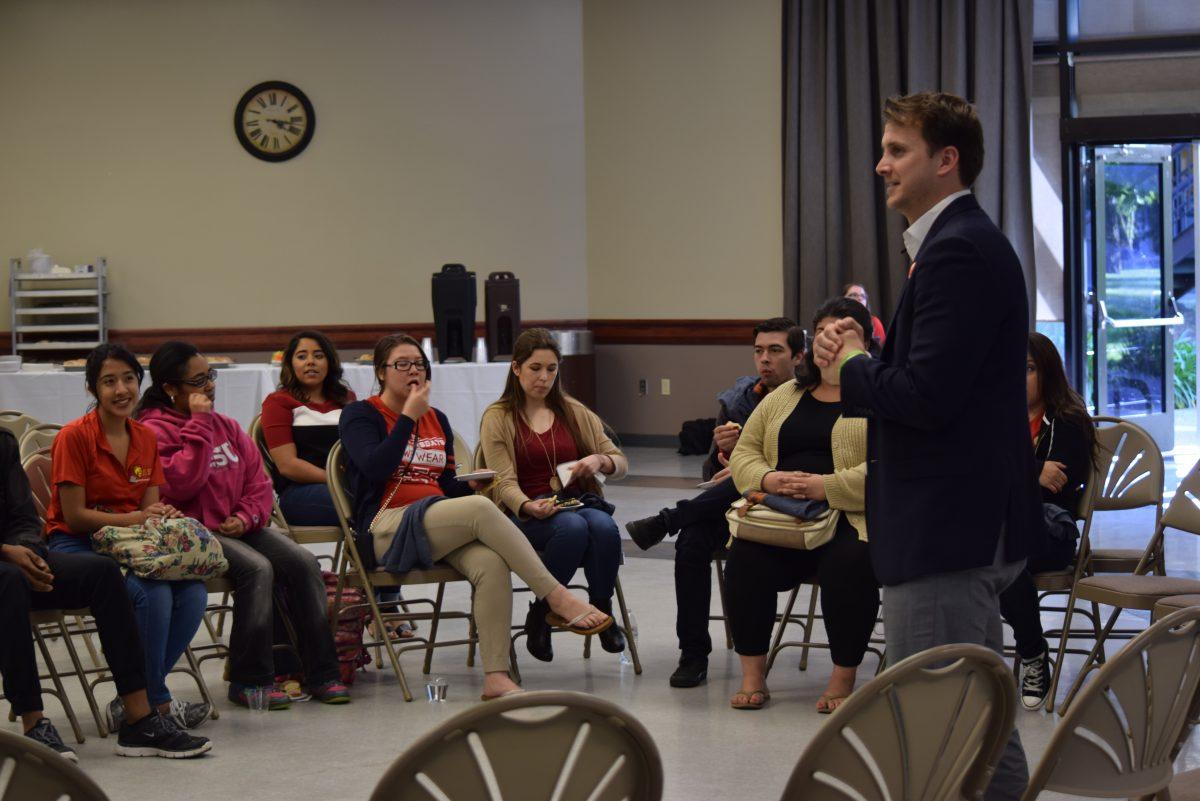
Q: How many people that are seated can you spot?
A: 10